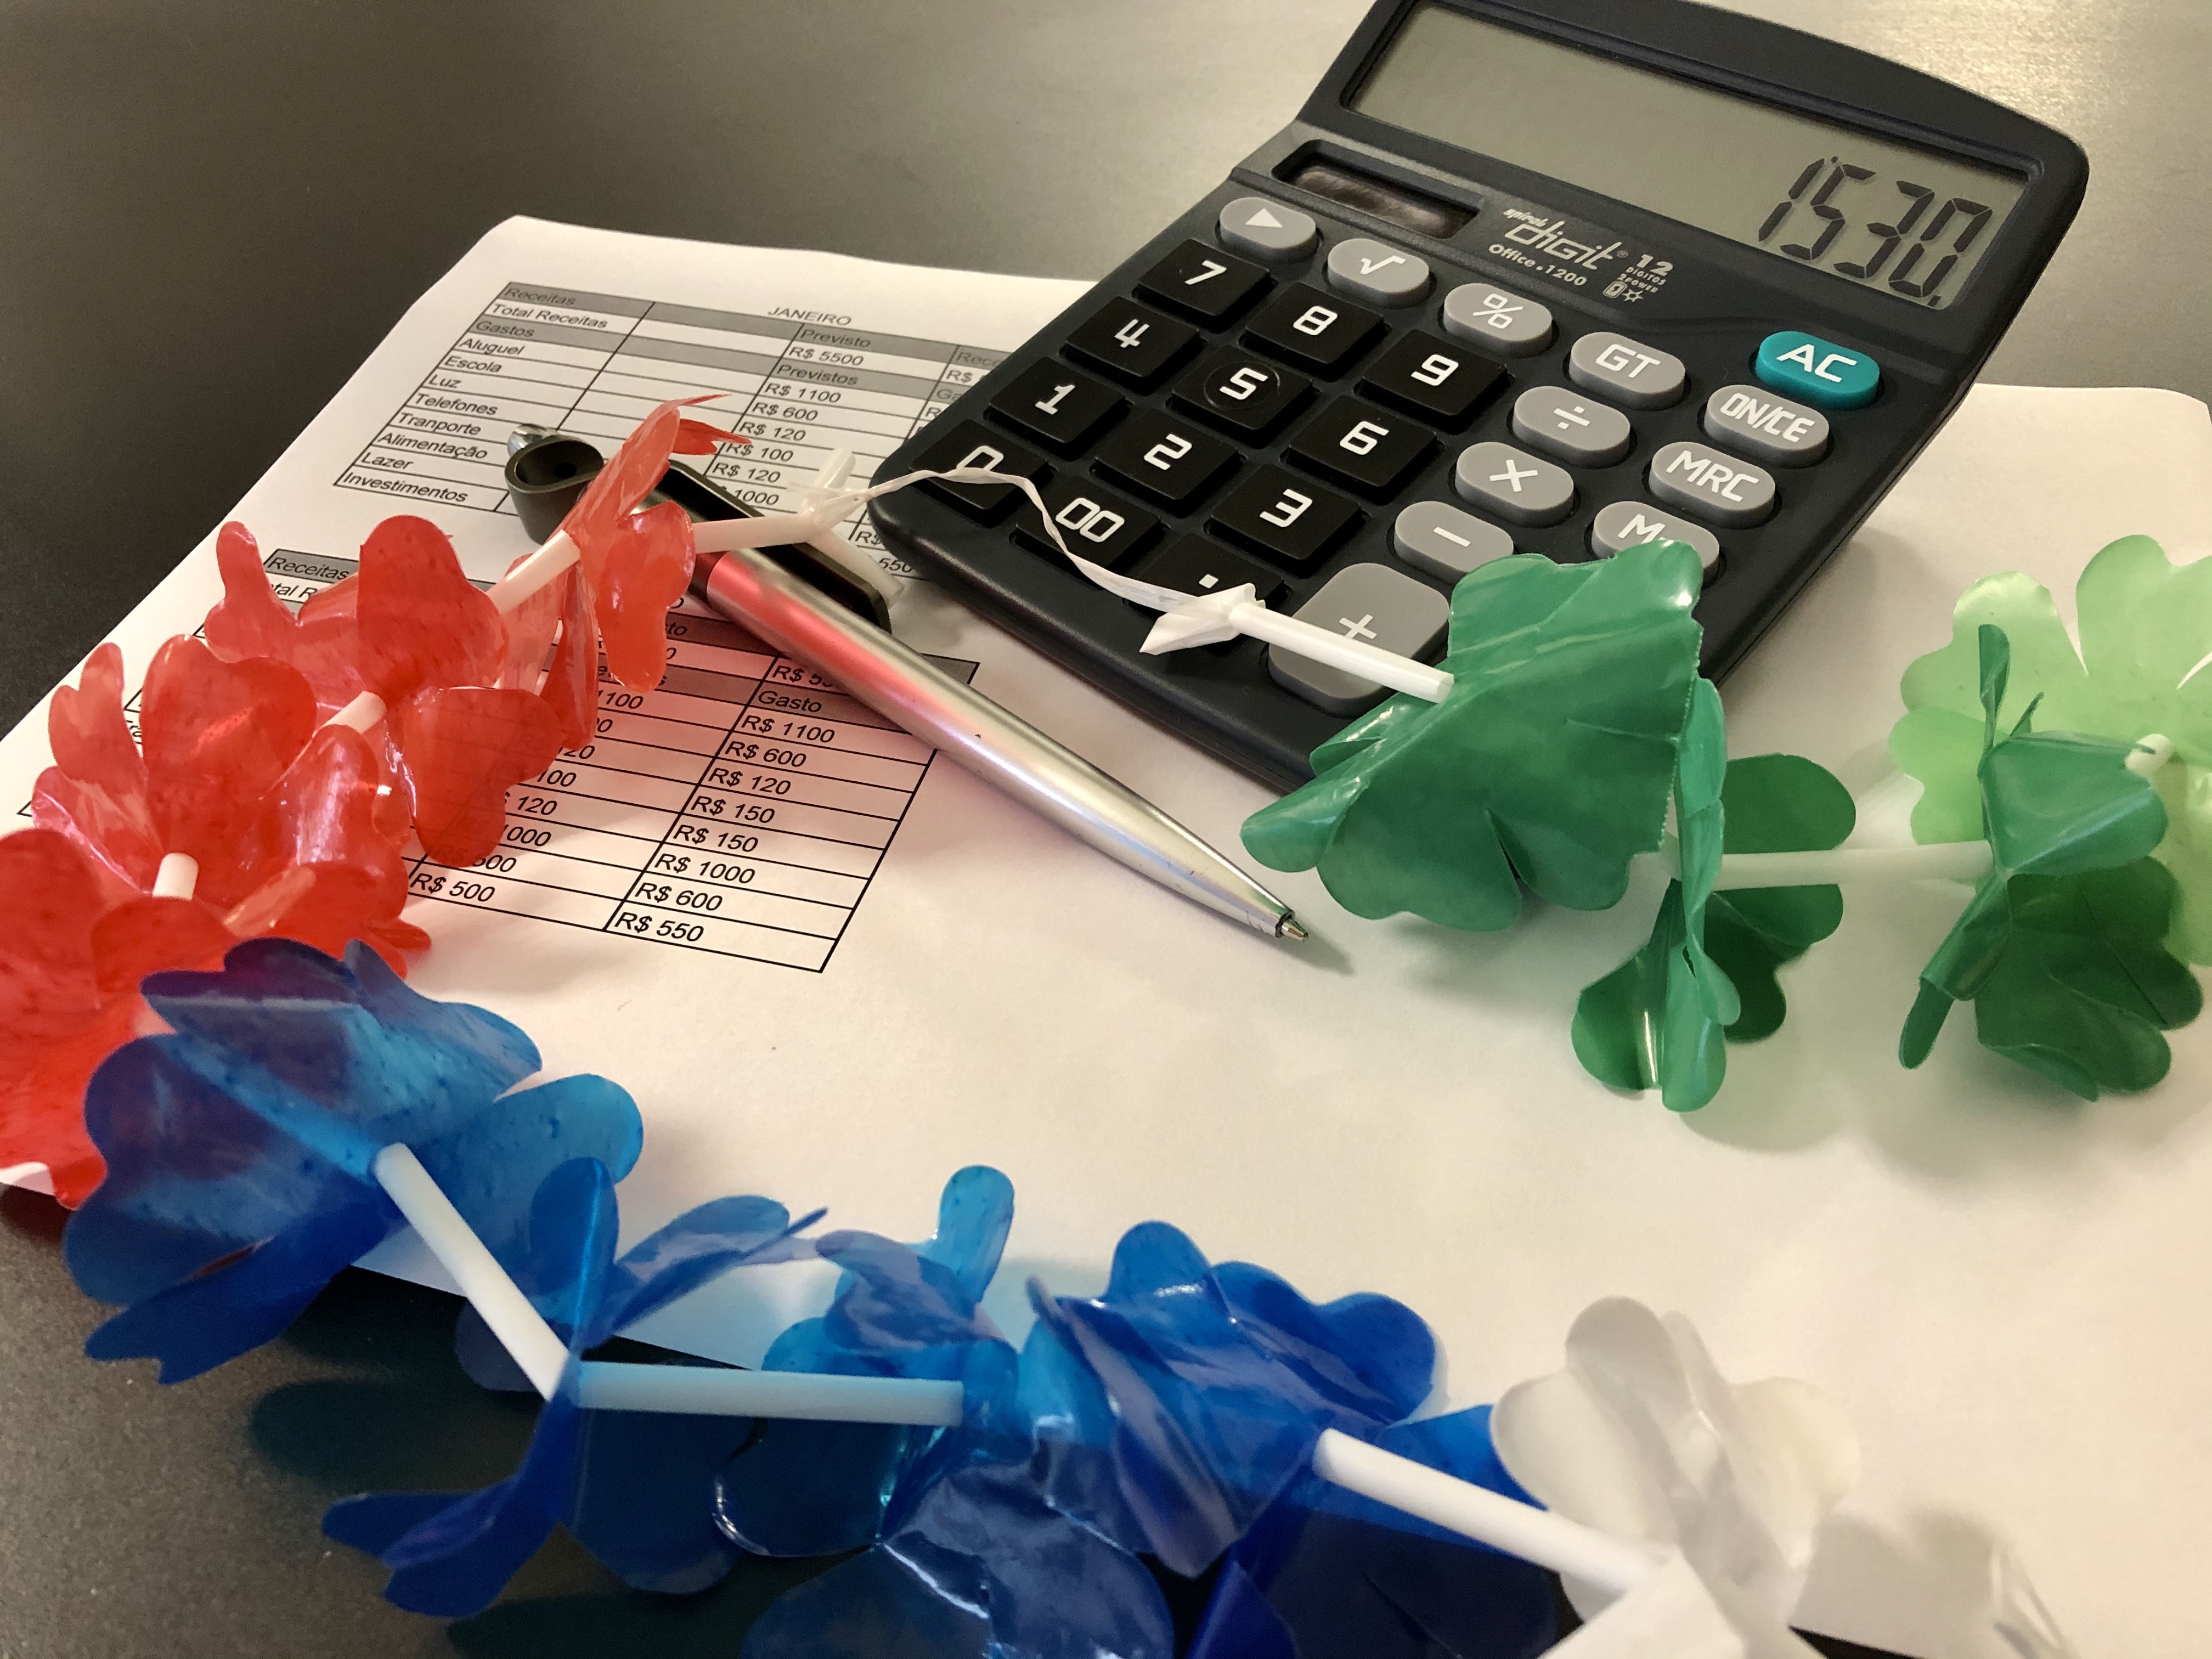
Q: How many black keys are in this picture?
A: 12